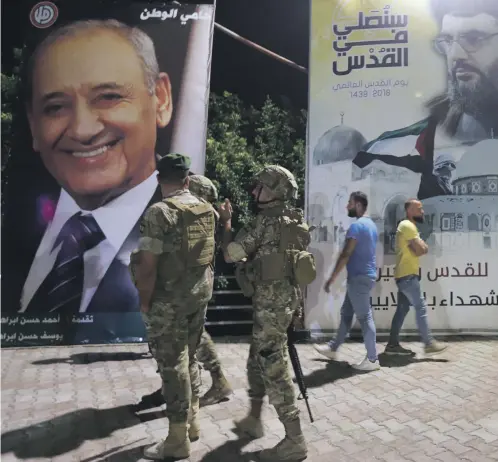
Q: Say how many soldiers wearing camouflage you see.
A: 3